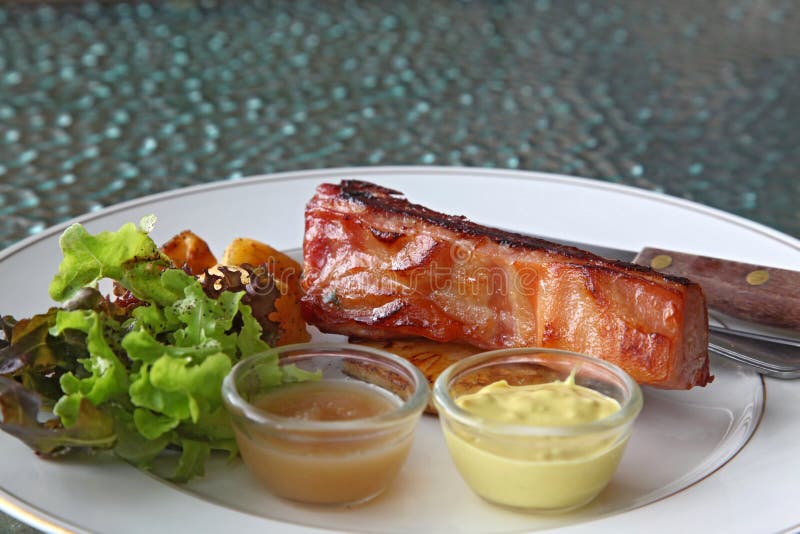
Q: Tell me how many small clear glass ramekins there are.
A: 2